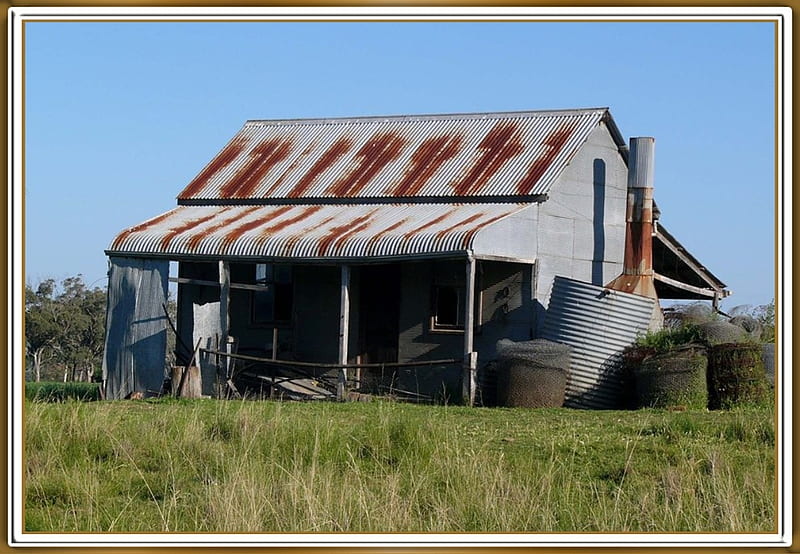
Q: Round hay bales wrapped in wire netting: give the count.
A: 3